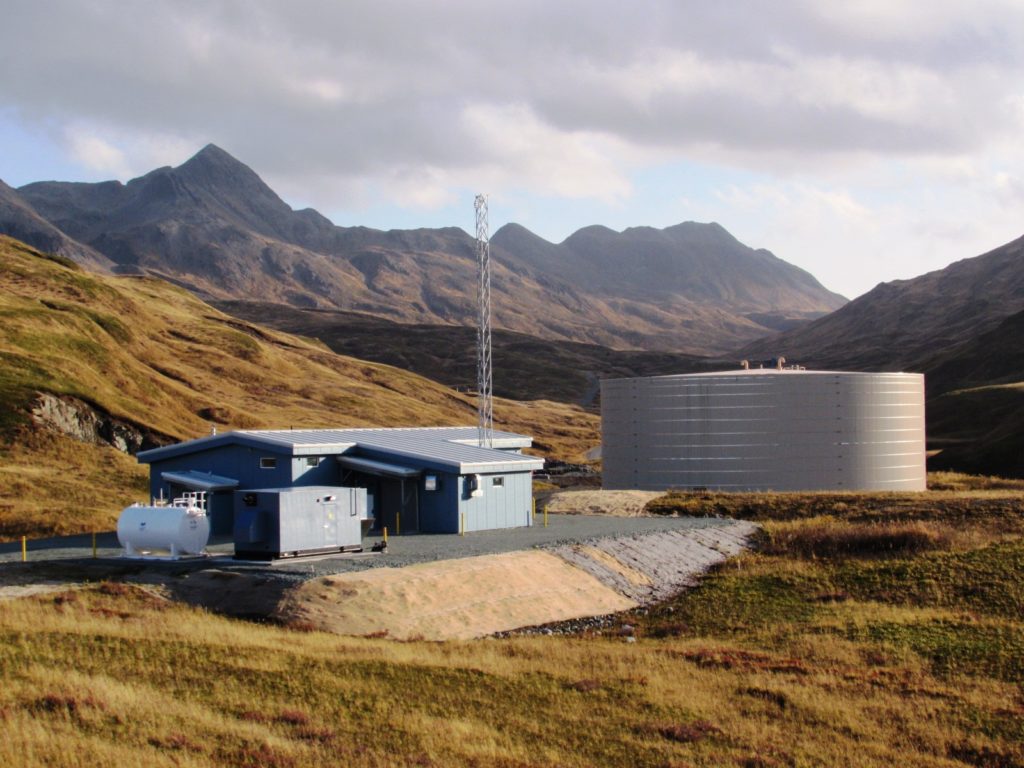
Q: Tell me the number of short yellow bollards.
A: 7